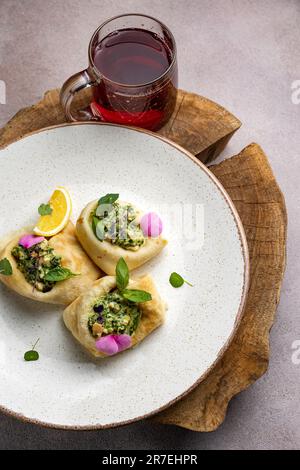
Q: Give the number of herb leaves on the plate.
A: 9